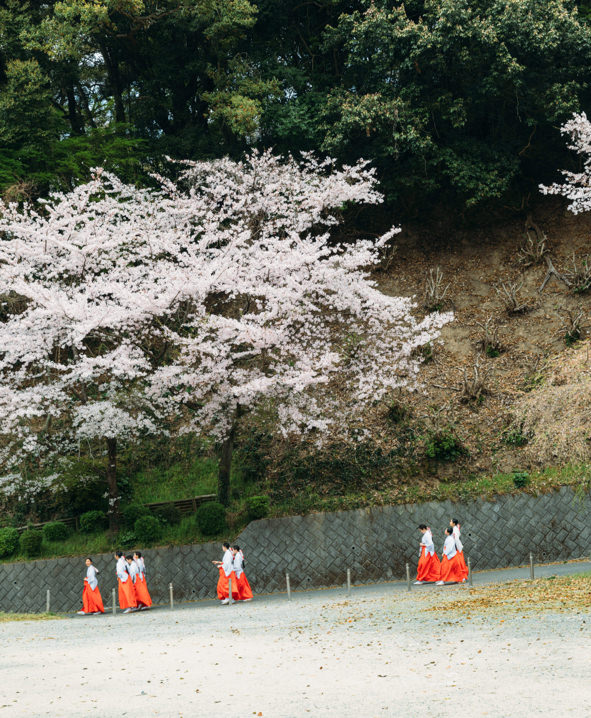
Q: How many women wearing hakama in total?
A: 9